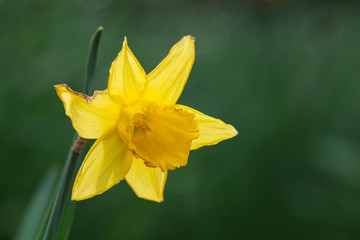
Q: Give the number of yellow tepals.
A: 6